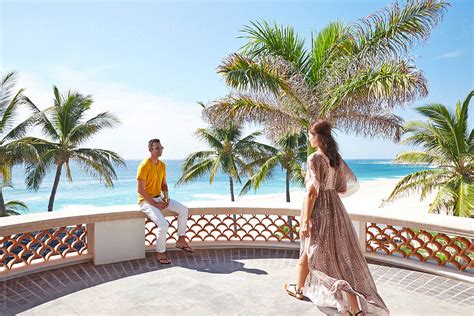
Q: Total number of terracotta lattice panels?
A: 3